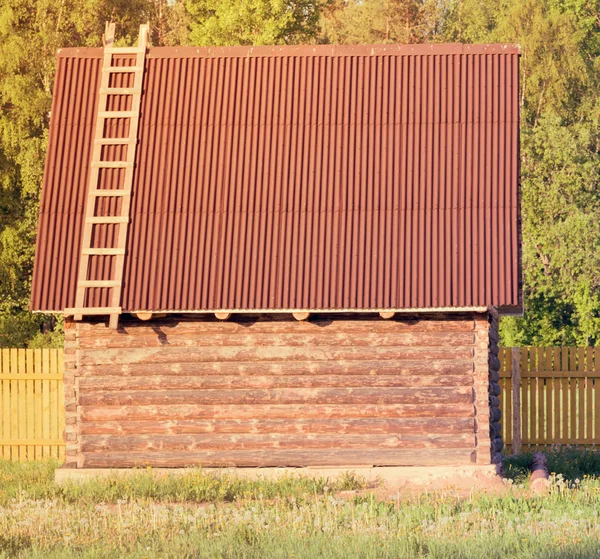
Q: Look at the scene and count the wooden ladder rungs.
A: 11